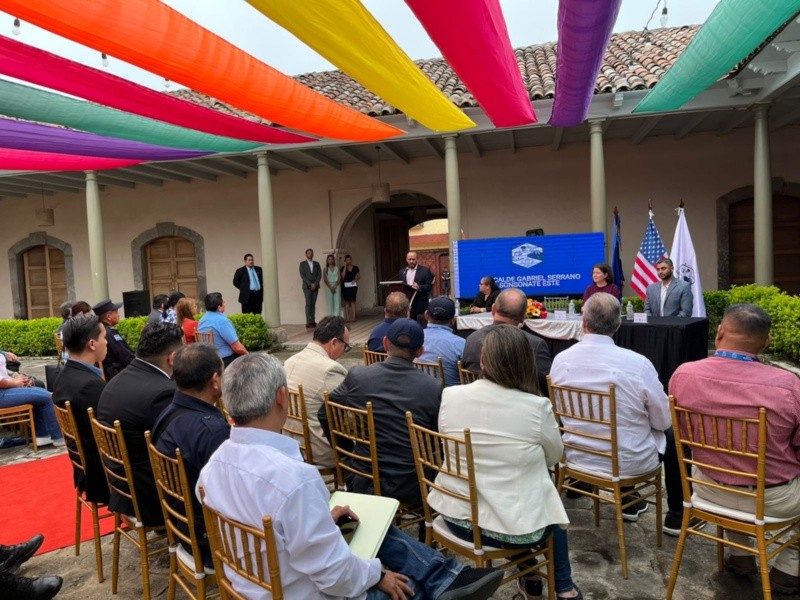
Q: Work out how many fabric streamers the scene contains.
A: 9